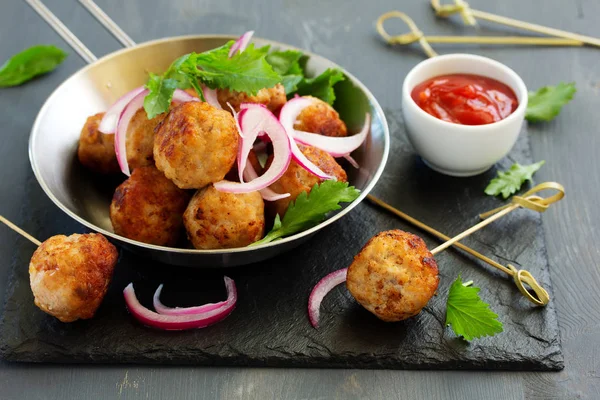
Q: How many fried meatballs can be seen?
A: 10